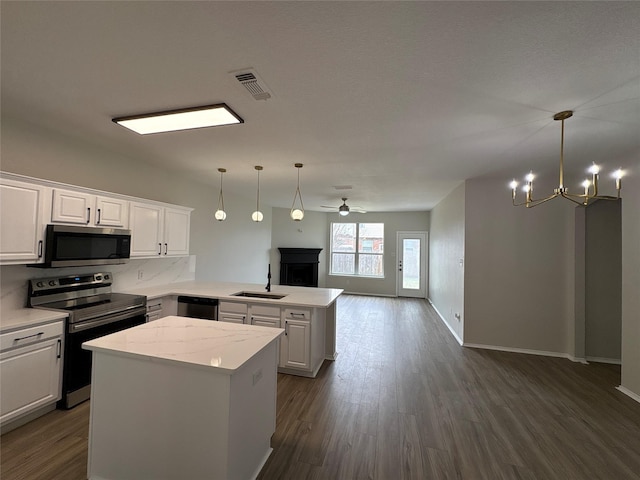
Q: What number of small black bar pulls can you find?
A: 13